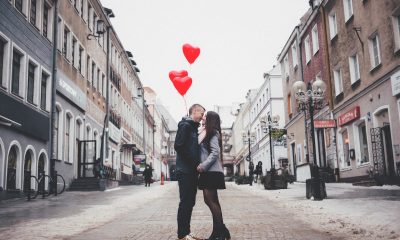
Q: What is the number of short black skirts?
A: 1